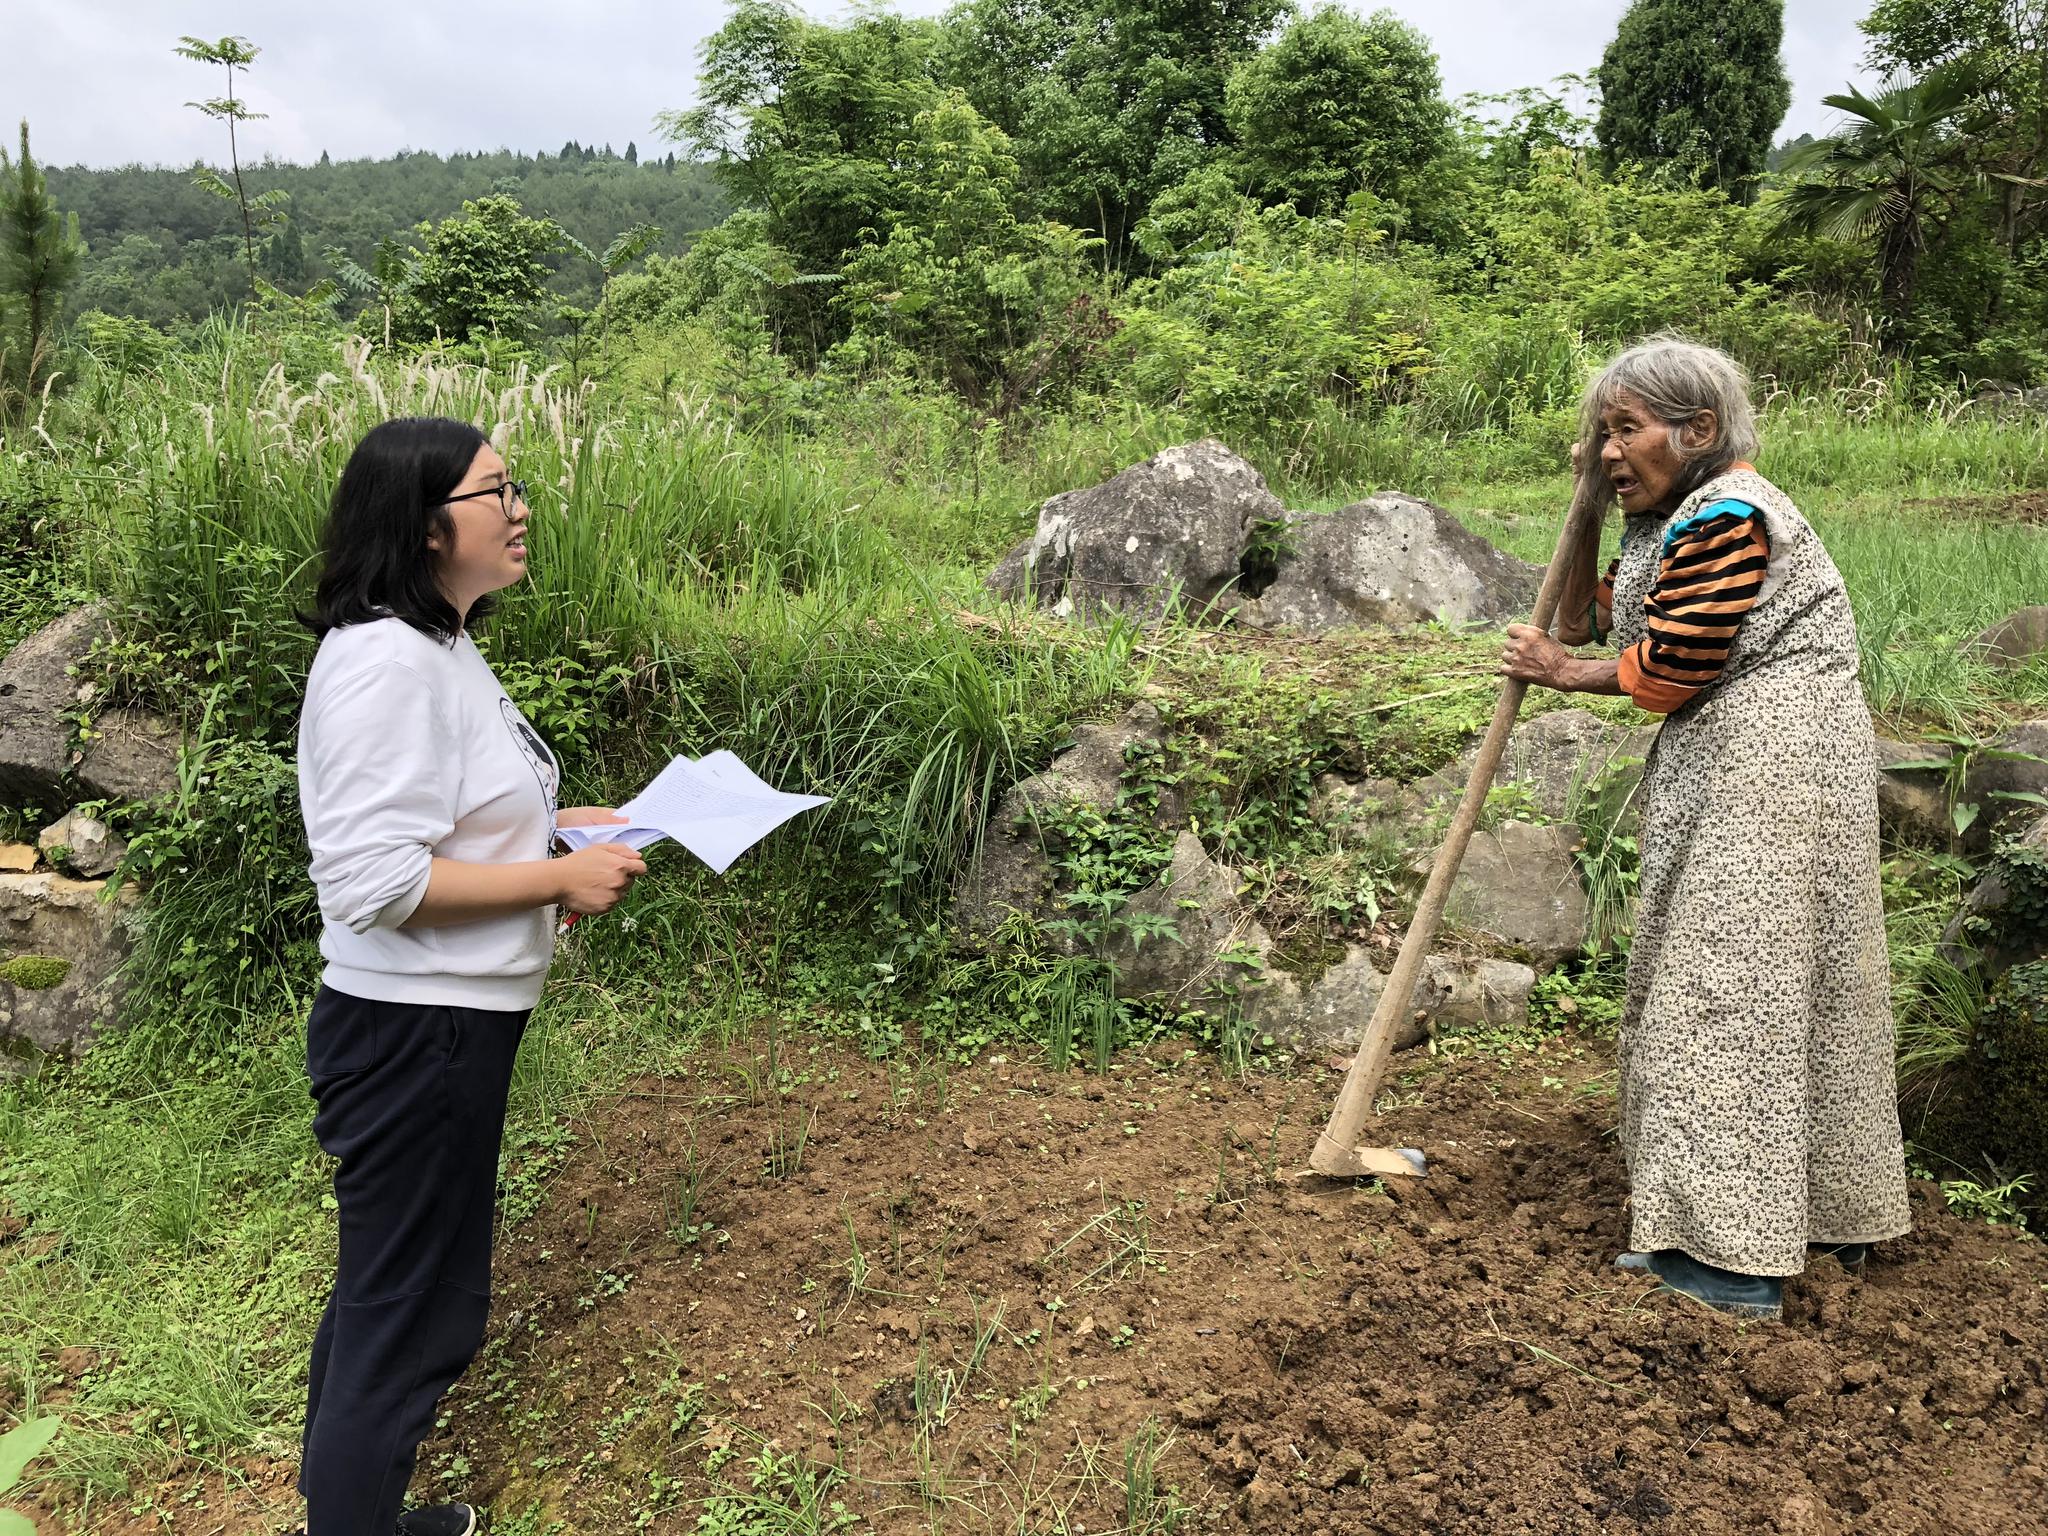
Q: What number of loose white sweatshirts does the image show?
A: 1